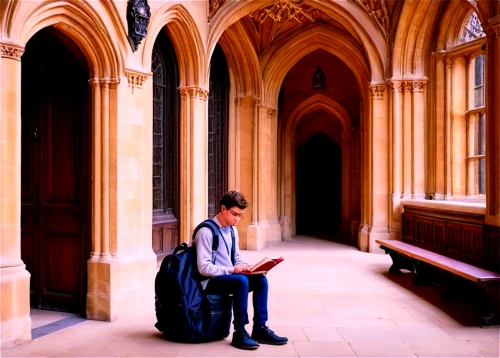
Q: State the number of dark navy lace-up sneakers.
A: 2